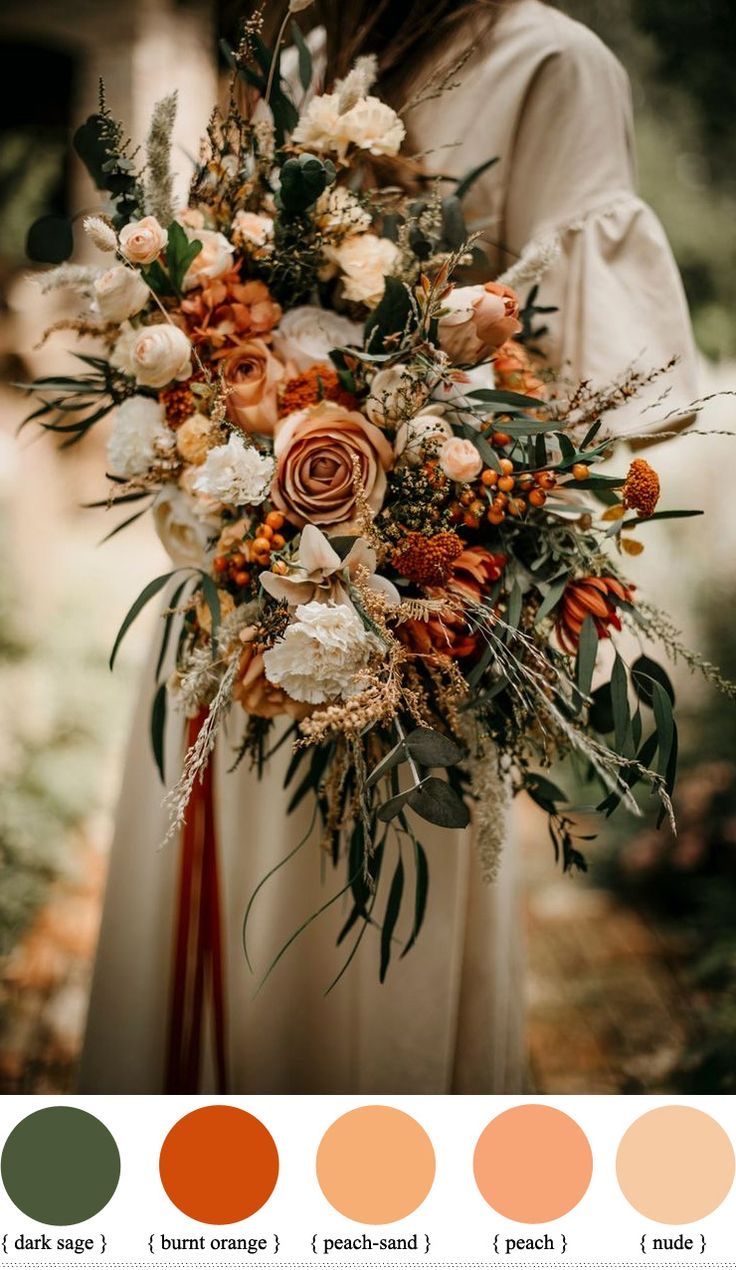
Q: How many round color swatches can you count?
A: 5